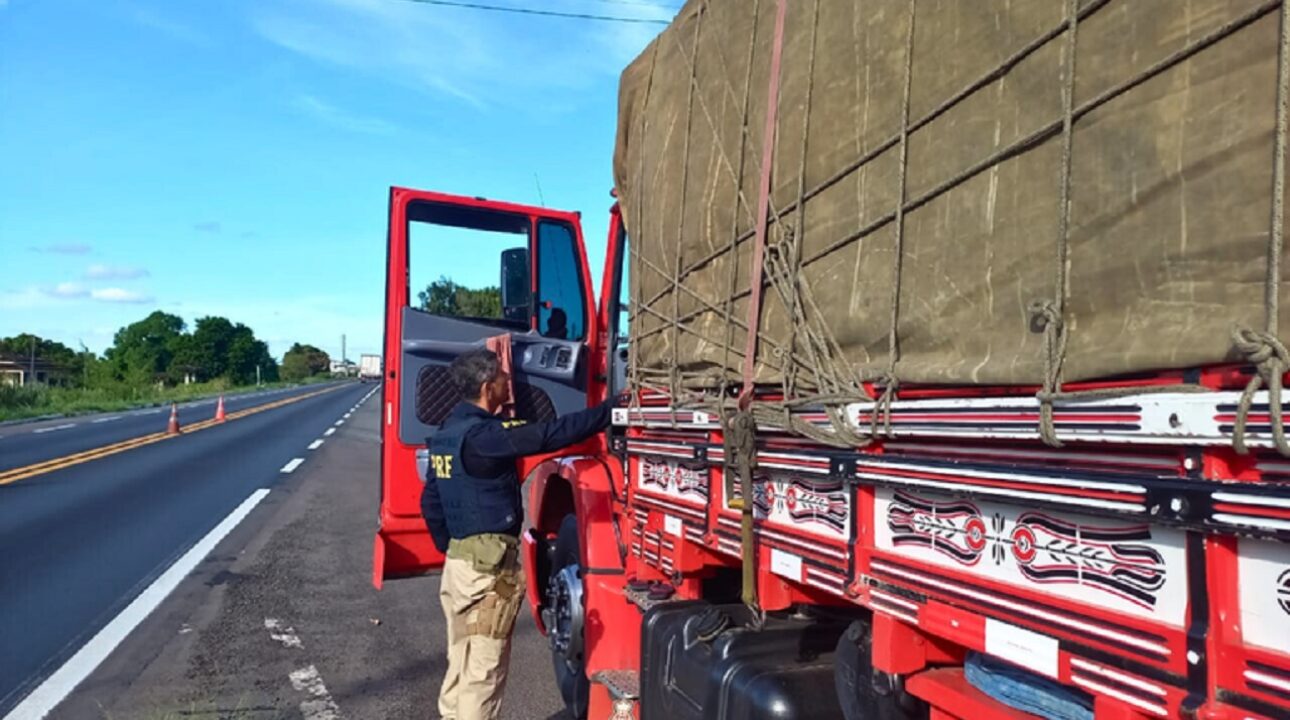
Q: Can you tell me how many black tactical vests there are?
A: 1